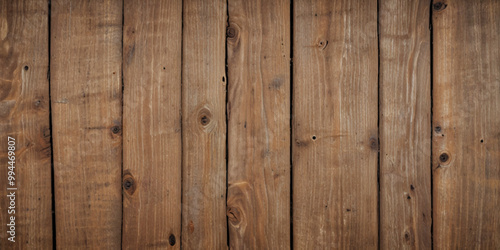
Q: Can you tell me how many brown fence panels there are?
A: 8